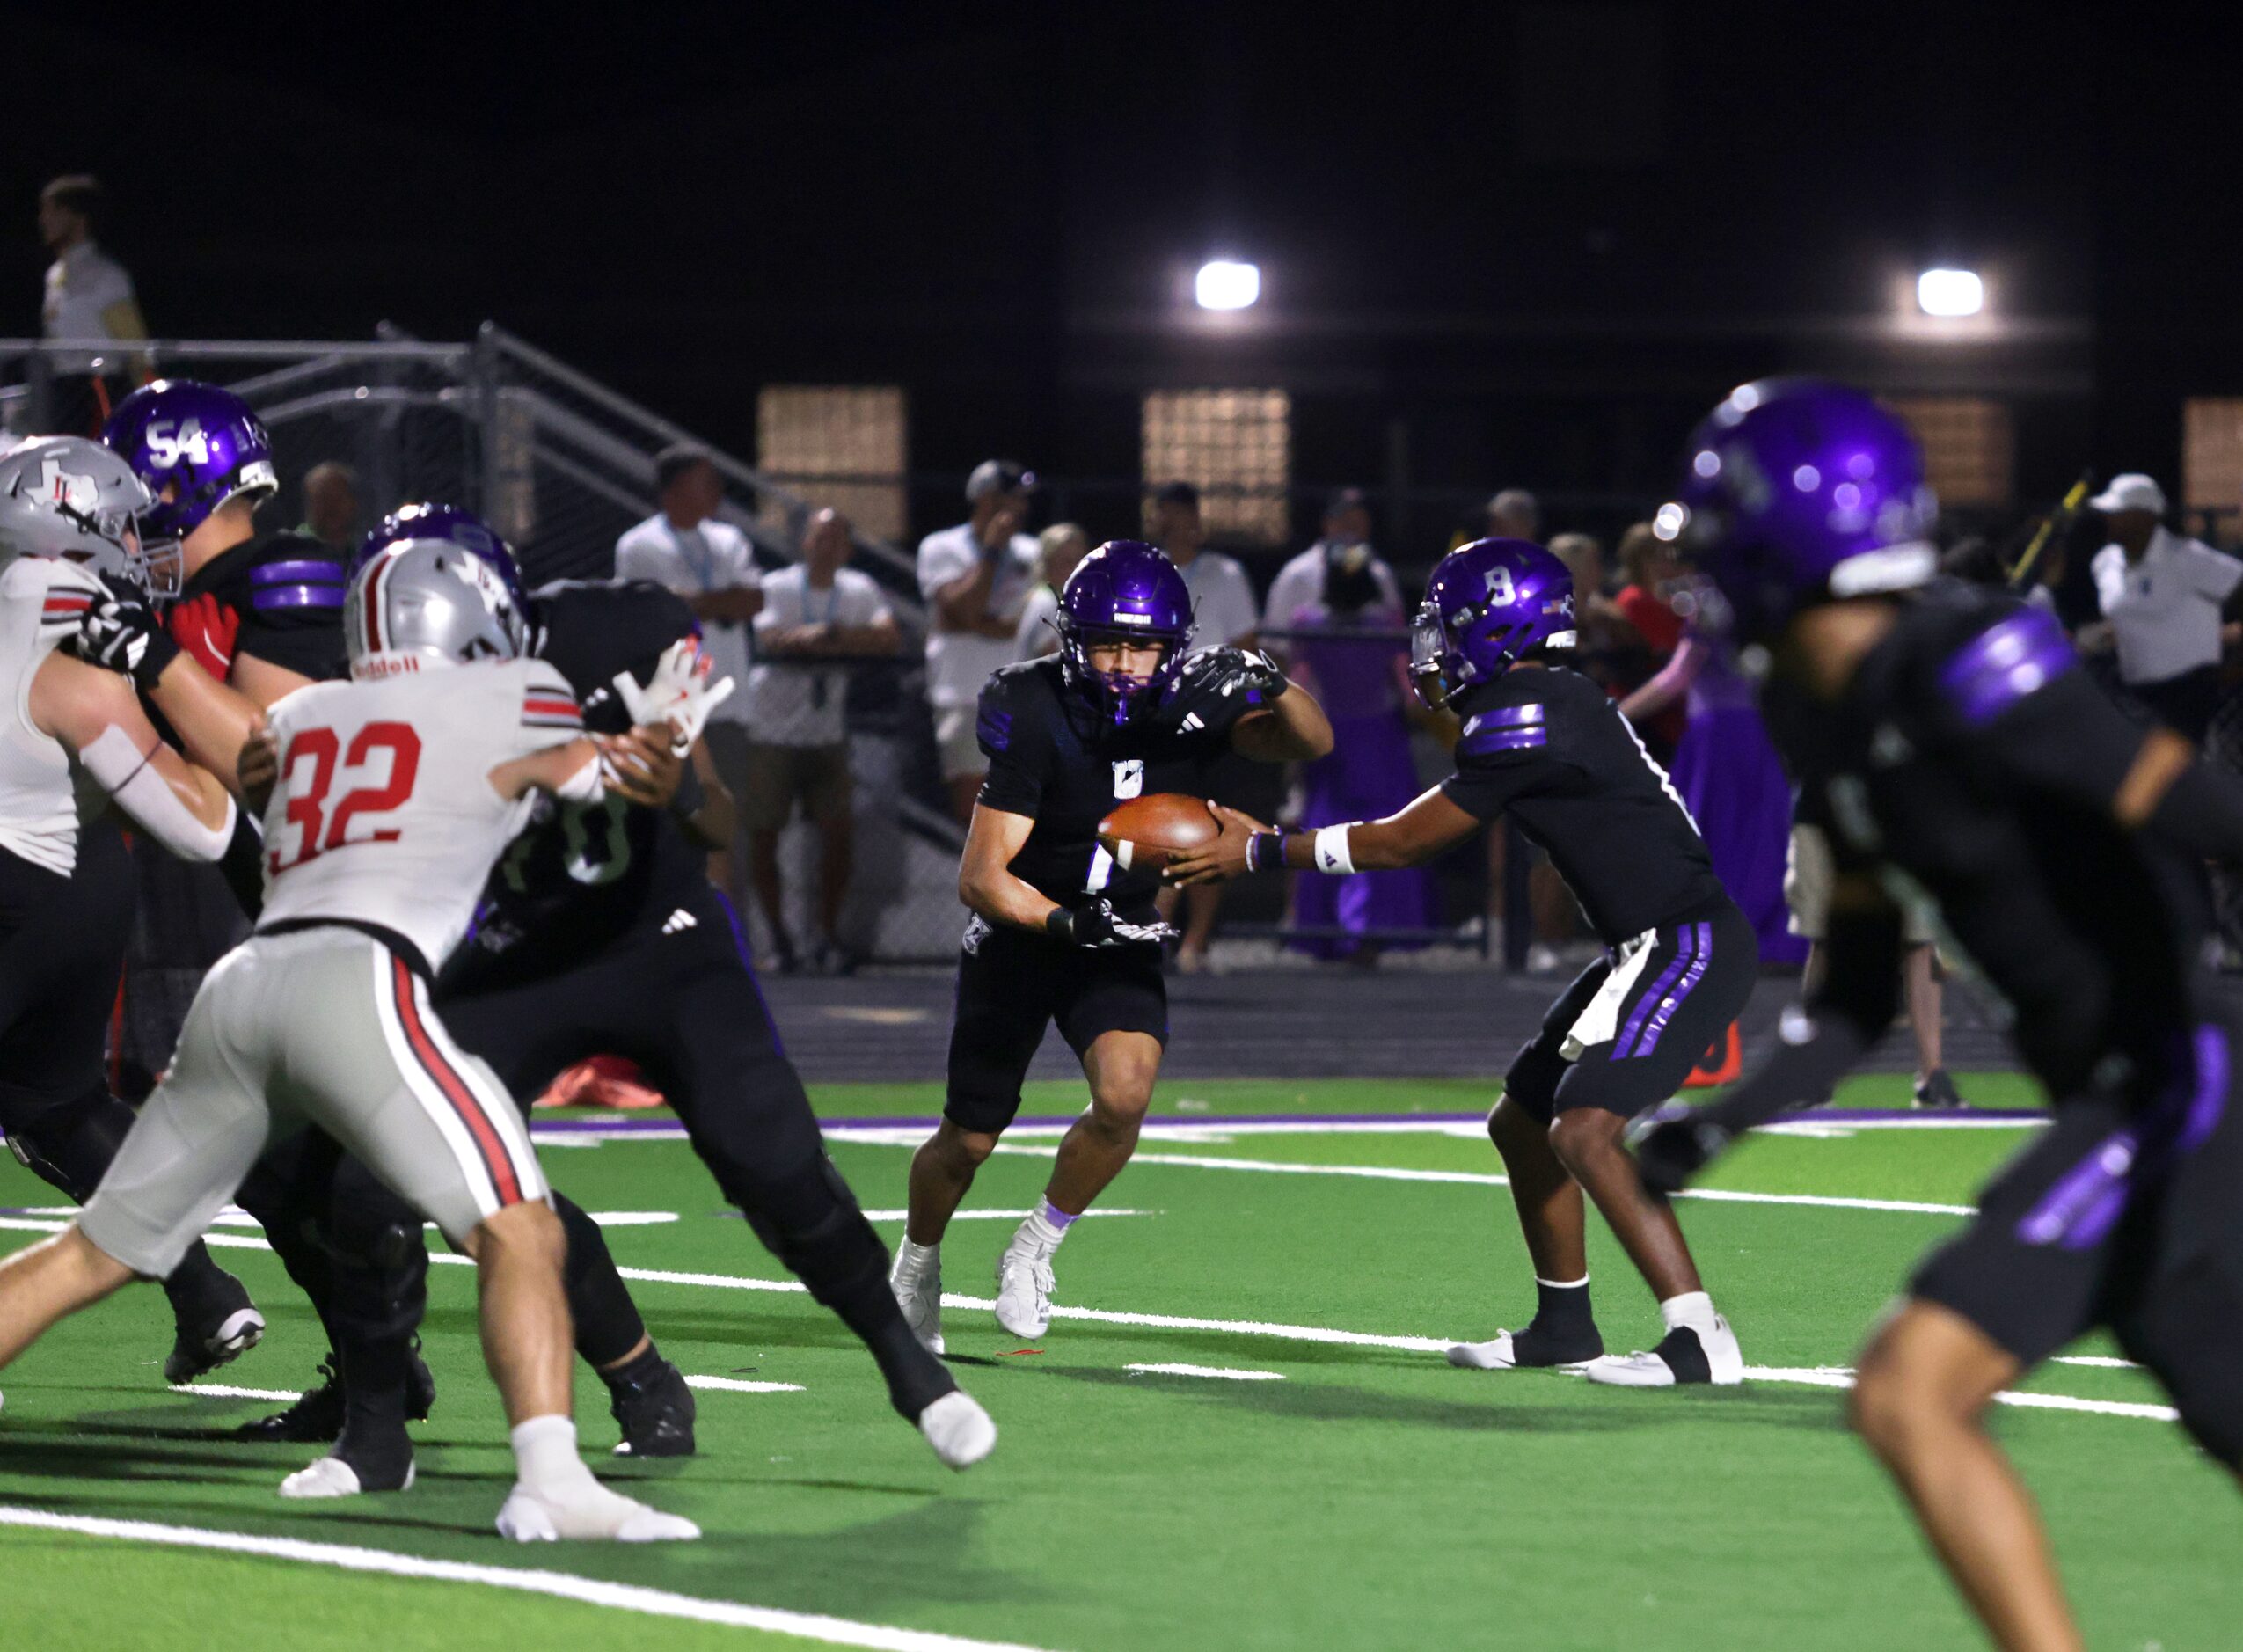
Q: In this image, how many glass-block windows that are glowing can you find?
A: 4